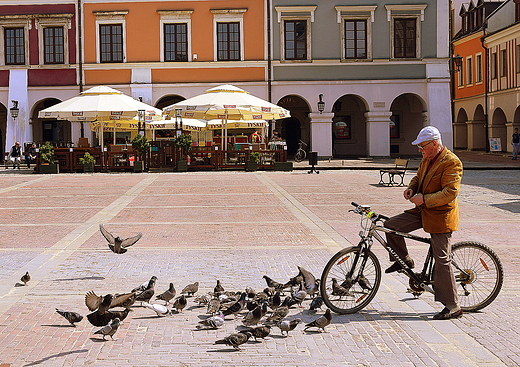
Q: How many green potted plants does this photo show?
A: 5